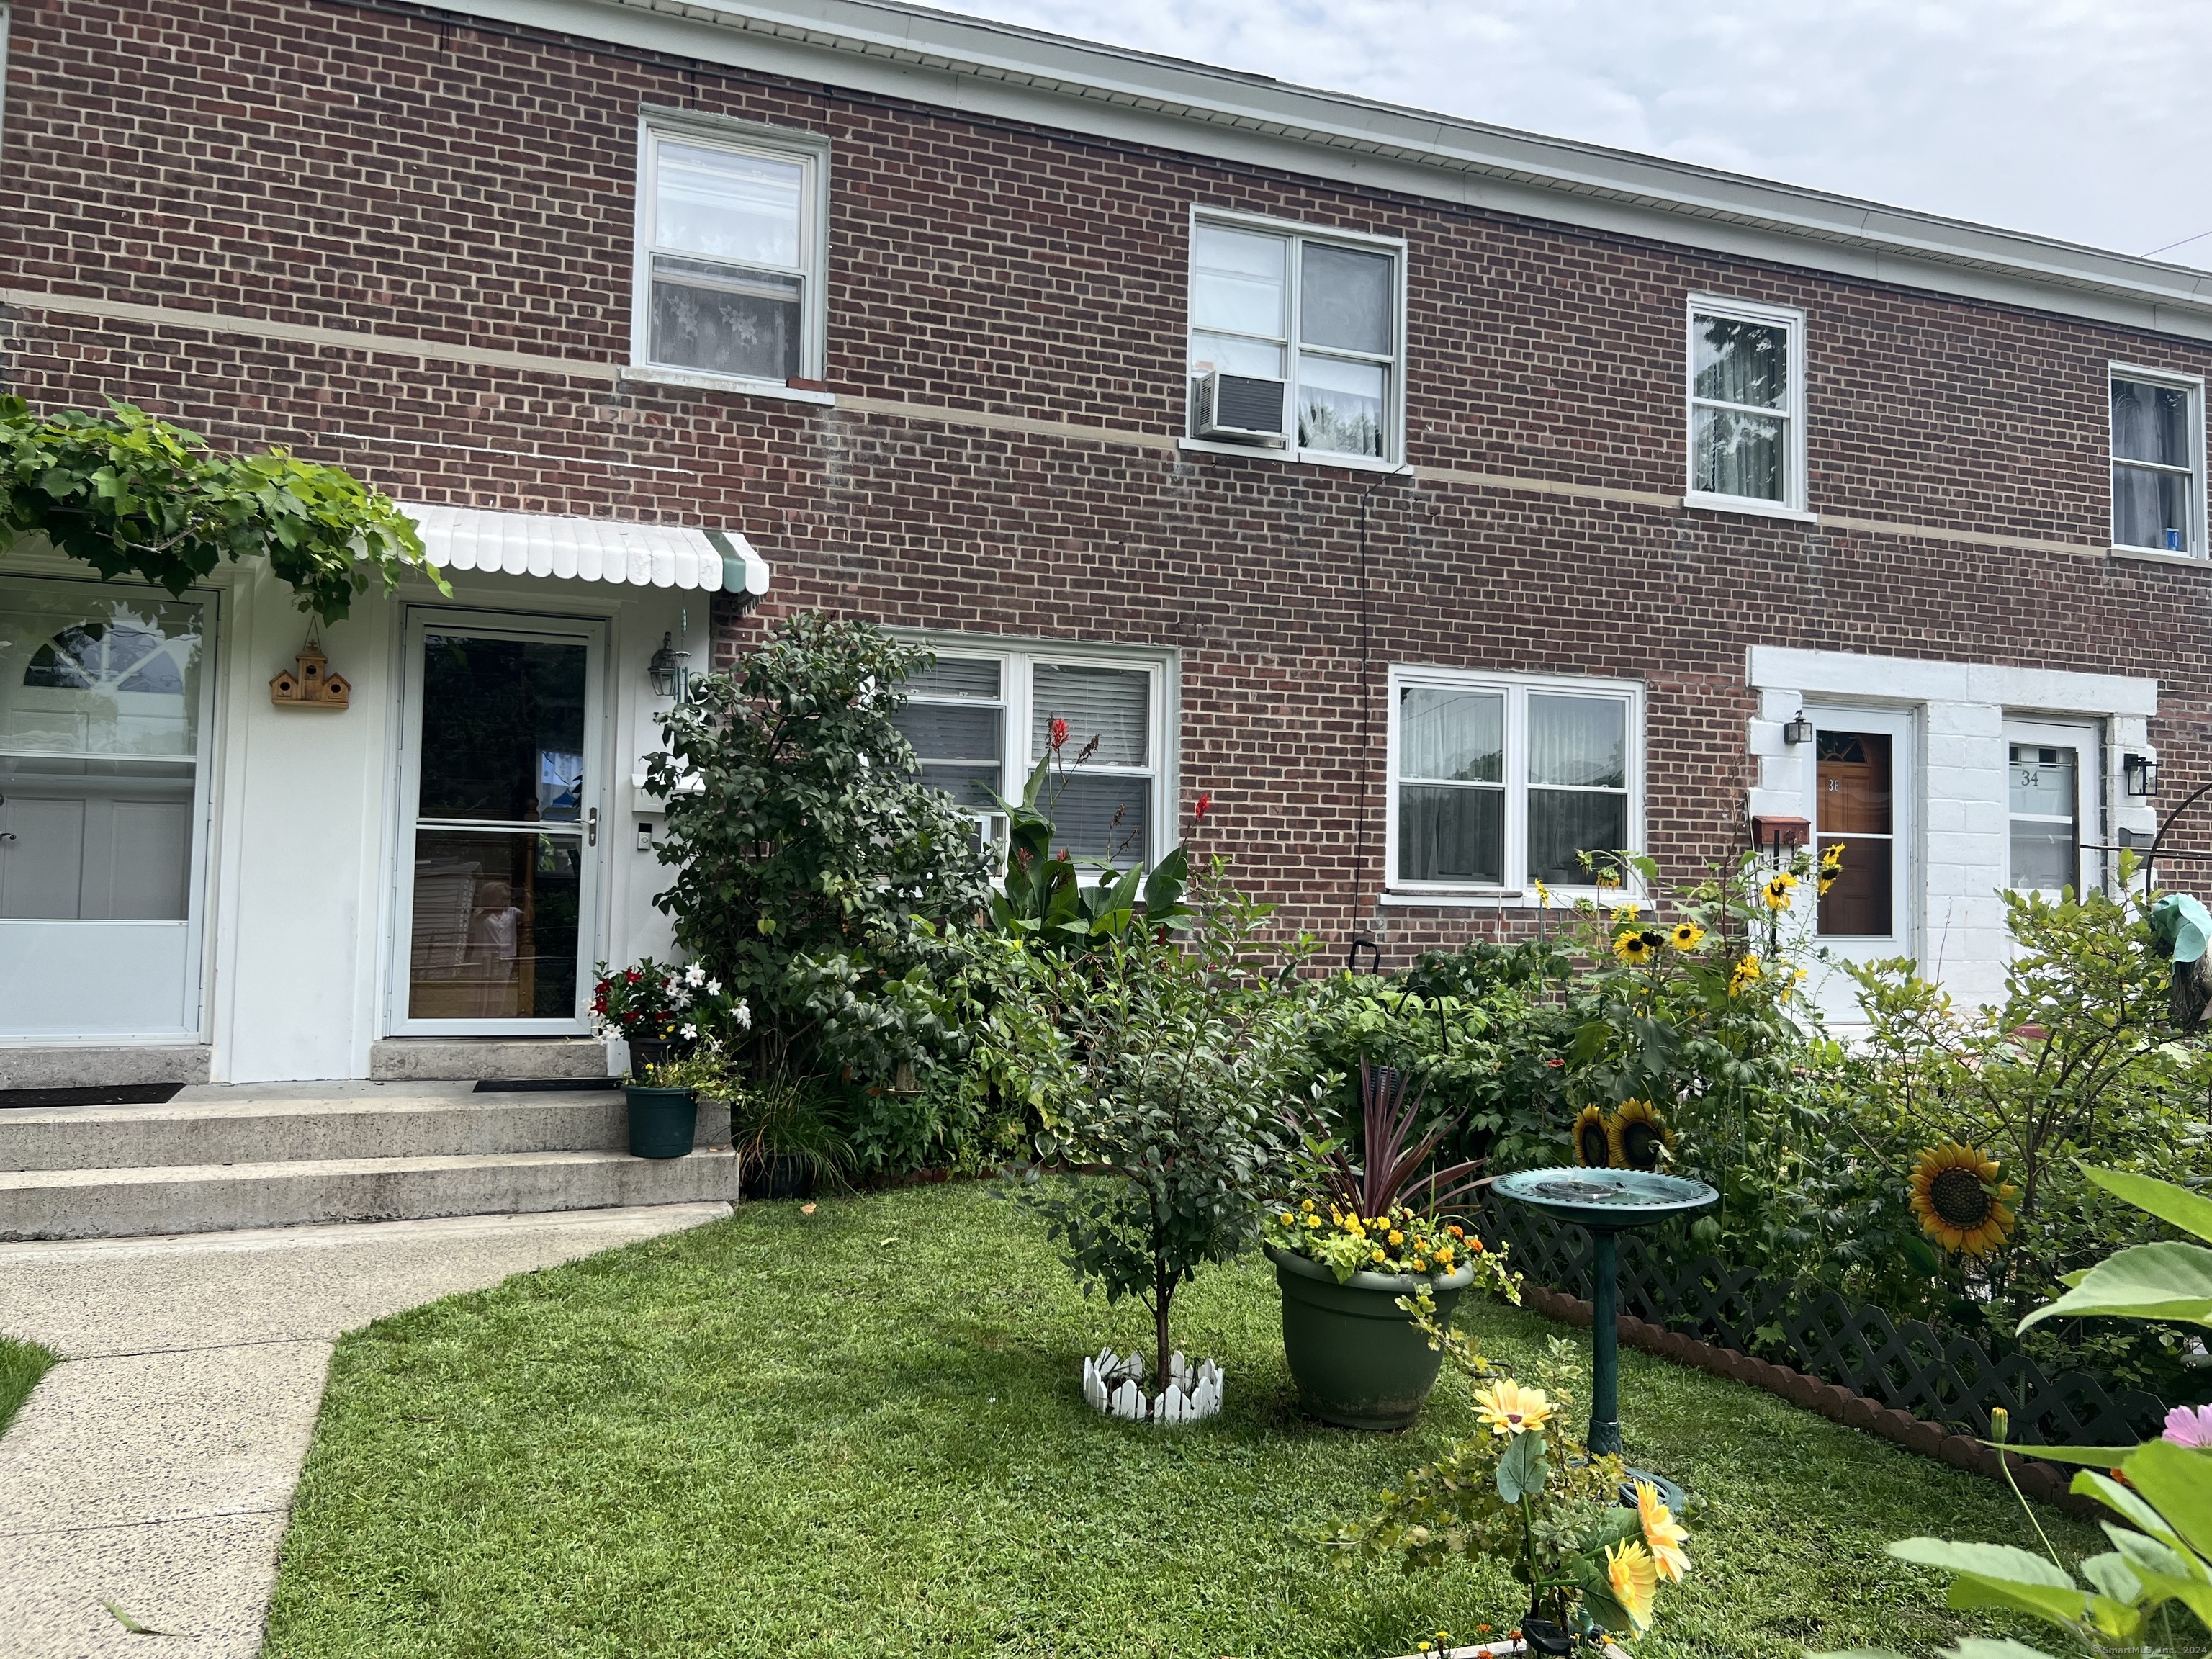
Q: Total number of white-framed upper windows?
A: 4